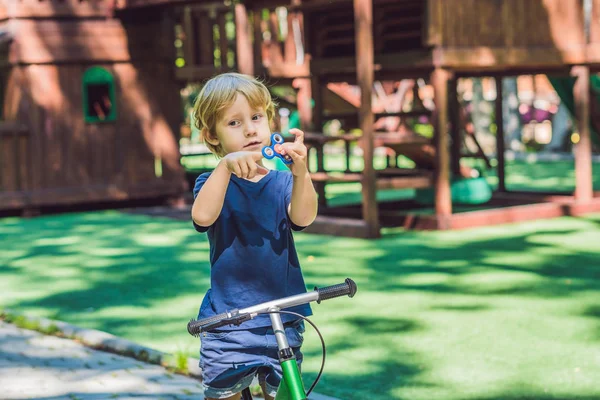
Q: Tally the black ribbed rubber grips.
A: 2